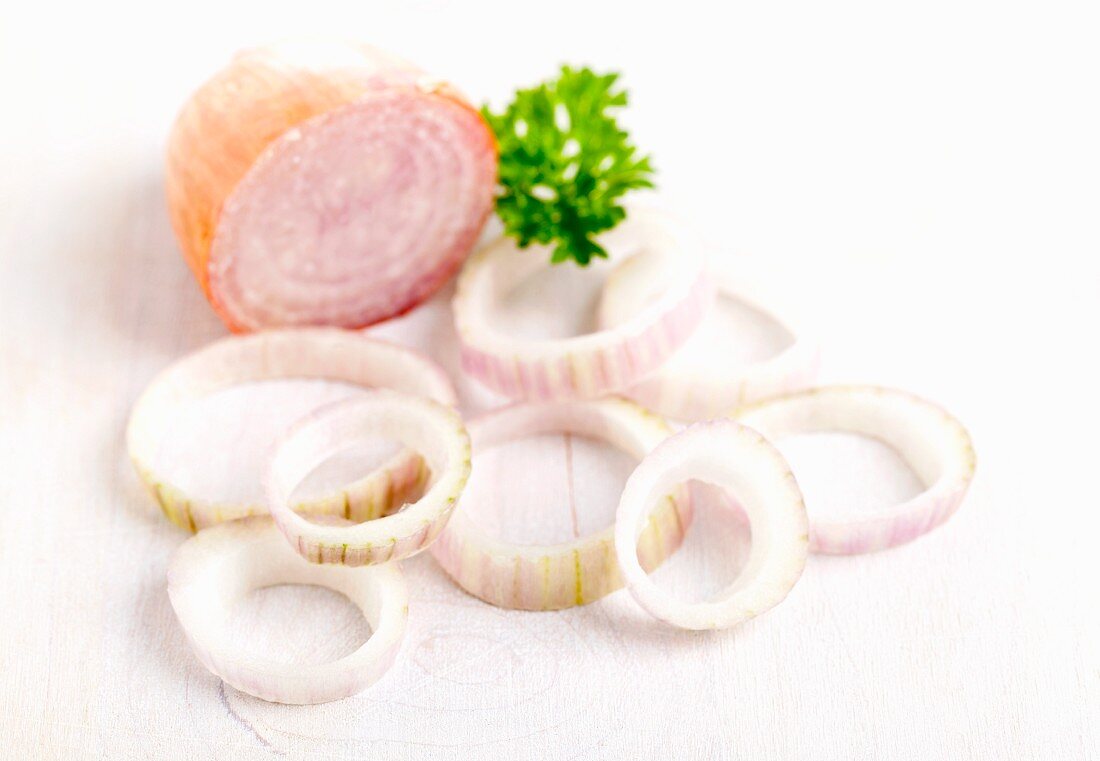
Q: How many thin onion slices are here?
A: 8